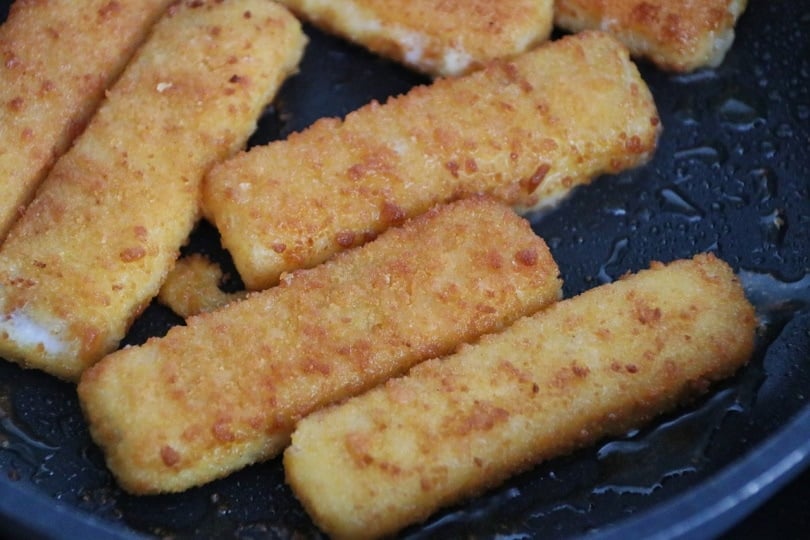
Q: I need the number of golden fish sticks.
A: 7